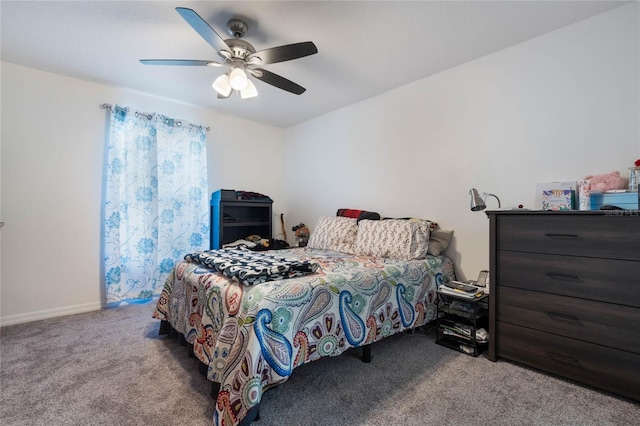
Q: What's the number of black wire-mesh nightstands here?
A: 1